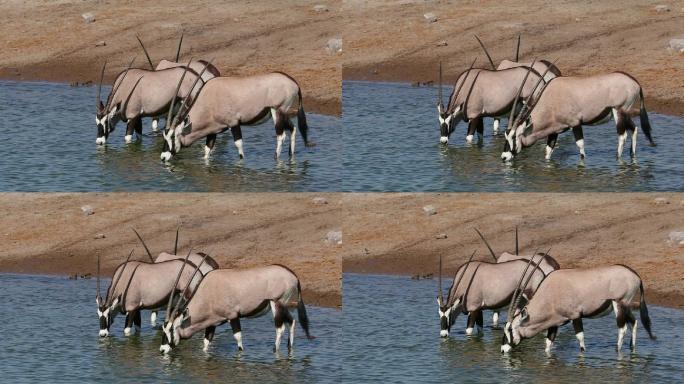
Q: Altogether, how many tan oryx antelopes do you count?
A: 12